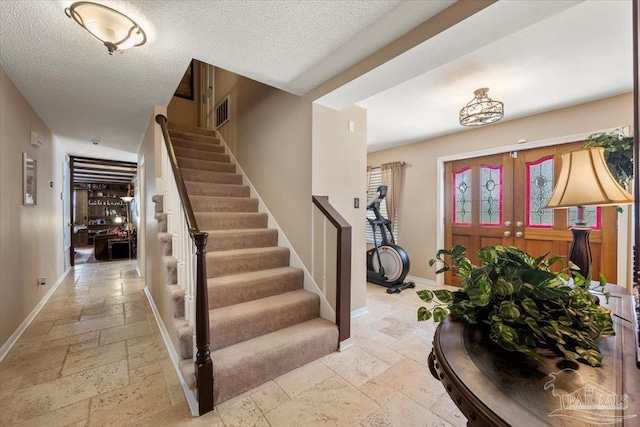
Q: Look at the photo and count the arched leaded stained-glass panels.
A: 4